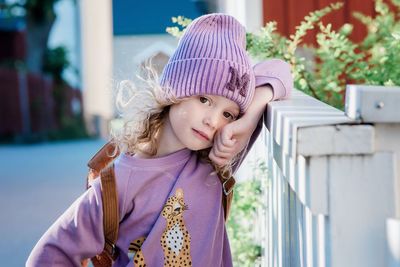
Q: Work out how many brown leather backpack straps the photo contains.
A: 2